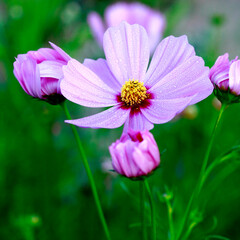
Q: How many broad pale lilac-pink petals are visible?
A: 8